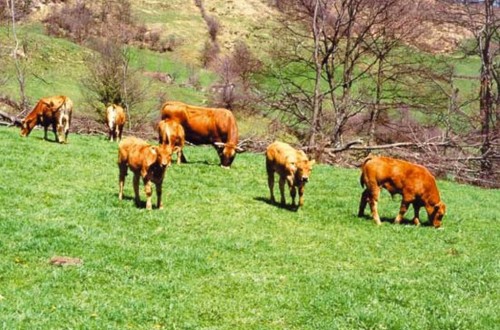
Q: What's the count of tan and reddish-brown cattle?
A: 7